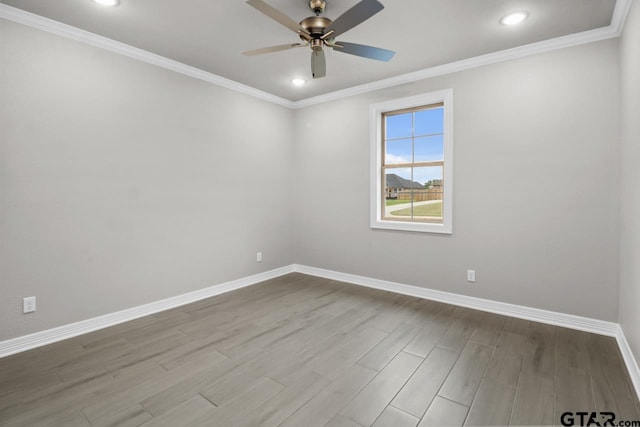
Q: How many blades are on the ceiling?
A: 5